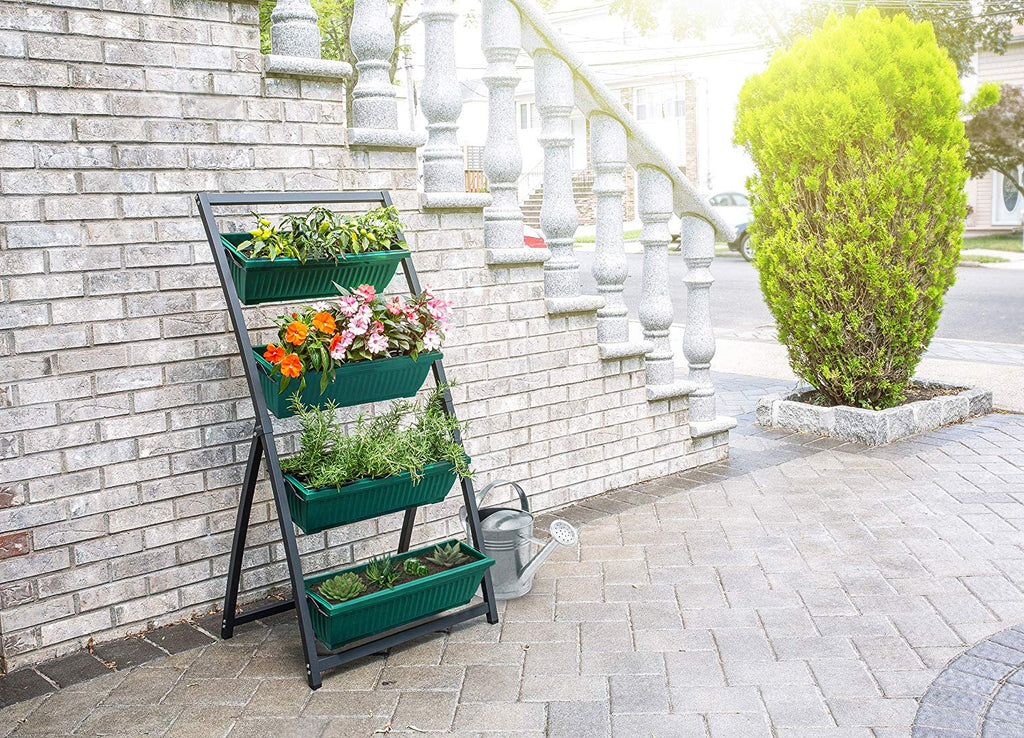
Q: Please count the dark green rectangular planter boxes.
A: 4